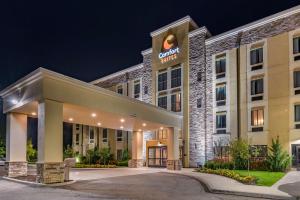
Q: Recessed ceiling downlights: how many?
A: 9